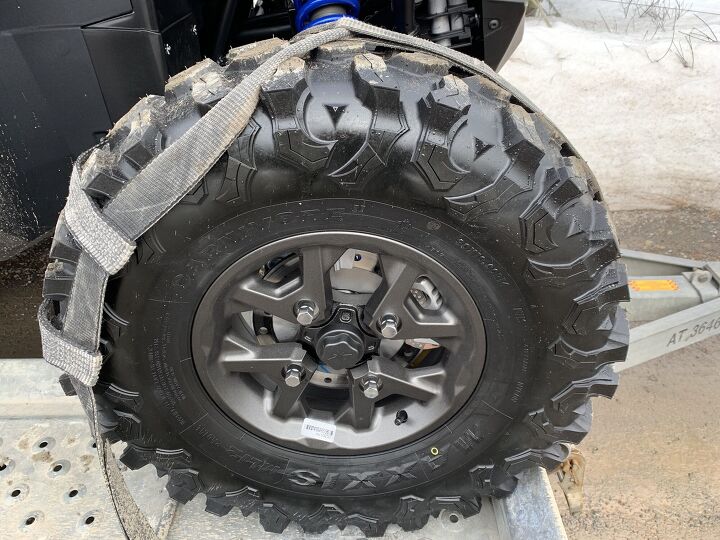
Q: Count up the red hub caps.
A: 0